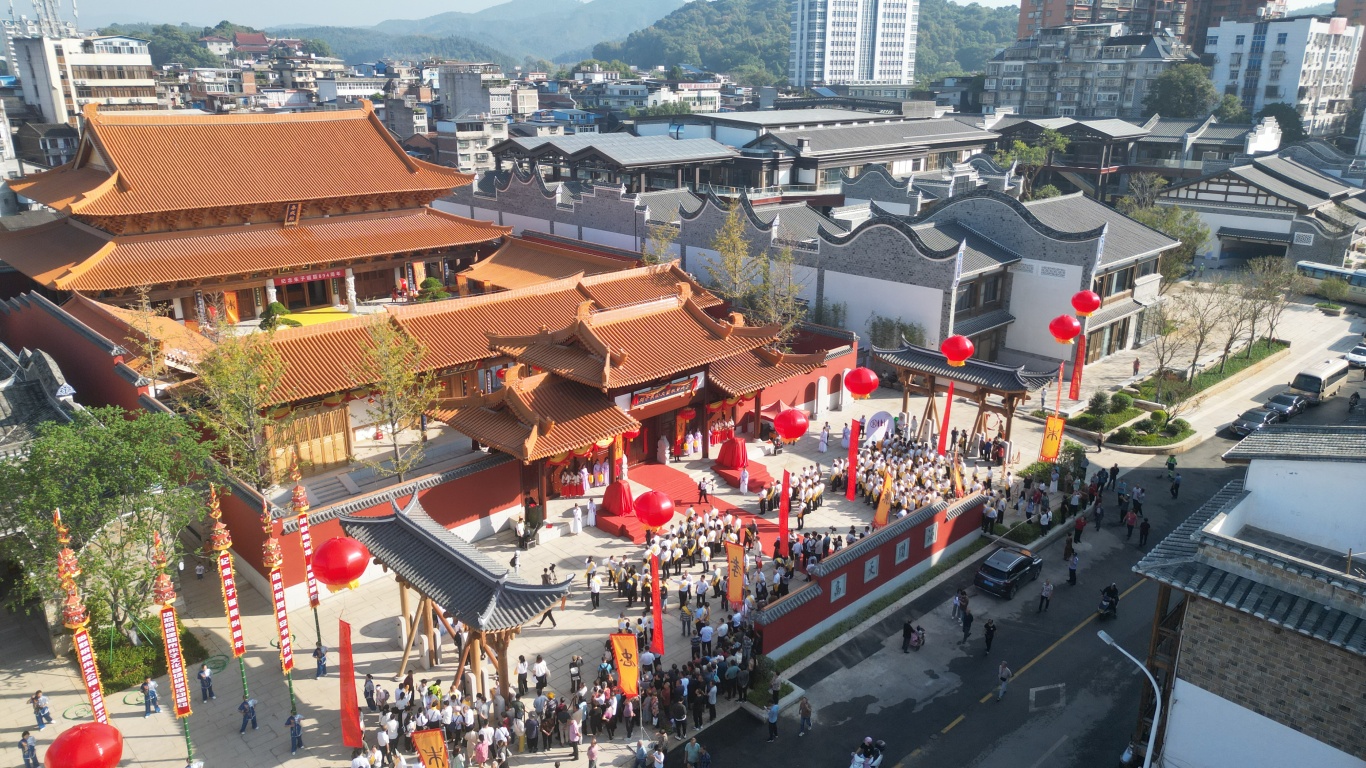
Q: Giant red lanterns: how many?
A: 8